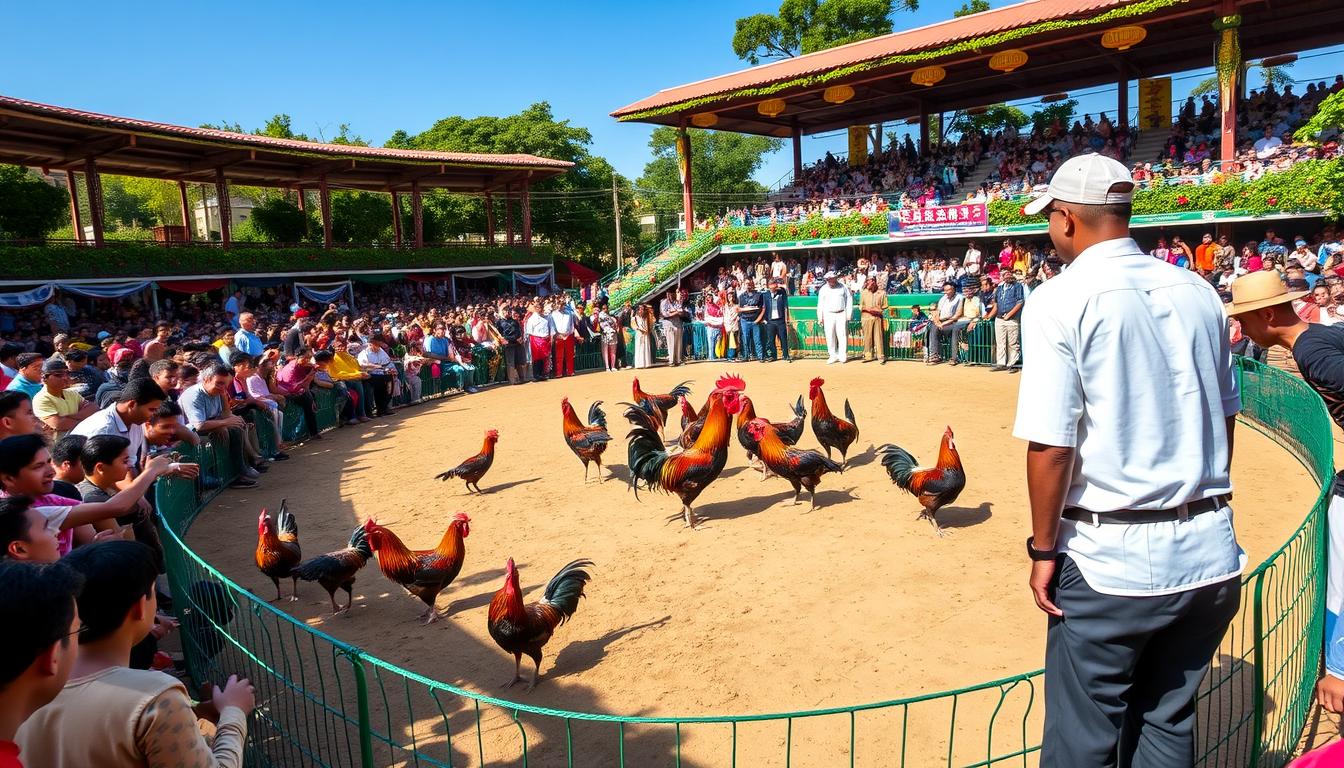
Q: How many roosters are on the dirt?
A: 13